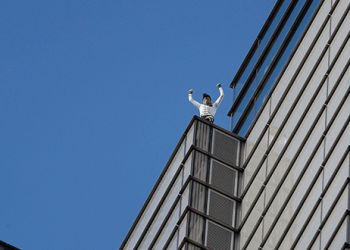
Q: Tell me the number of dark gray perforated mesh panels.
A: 4